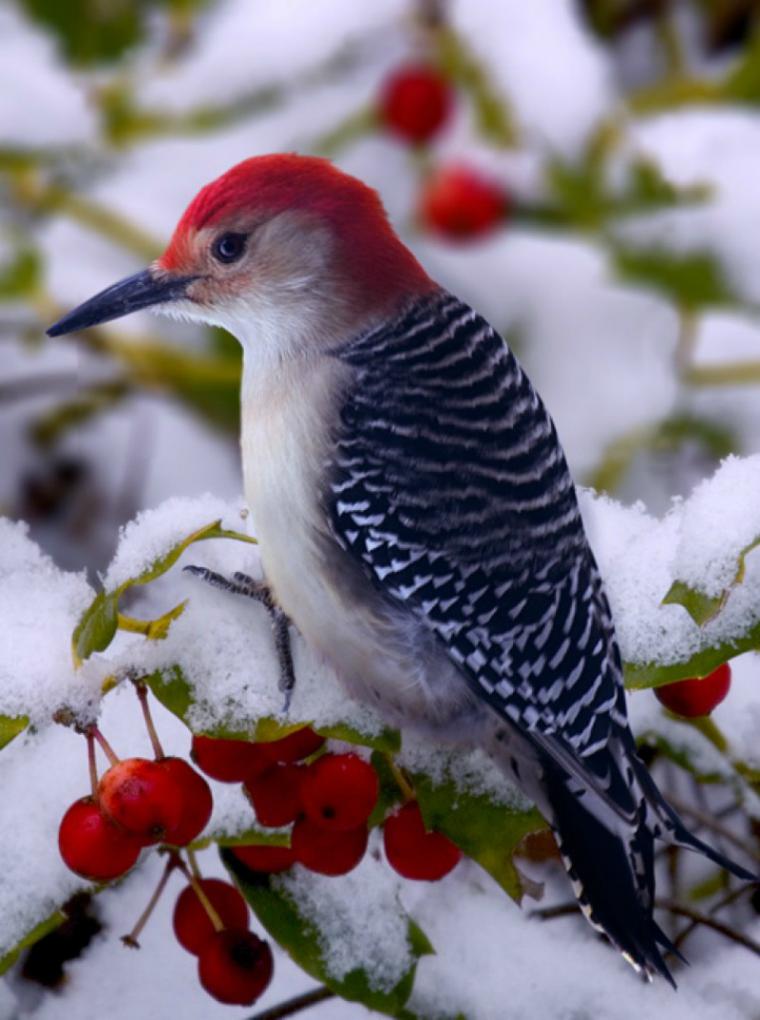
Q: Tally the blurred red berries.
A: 2